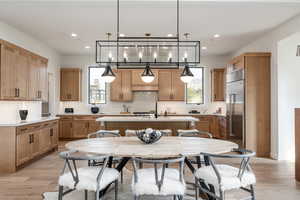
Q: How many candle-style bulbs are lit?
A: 6